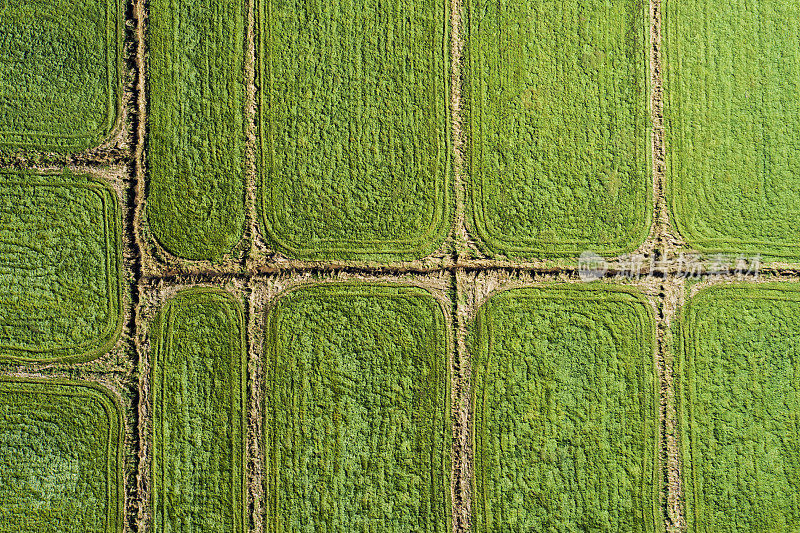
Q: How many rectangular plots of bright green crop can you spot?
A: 11